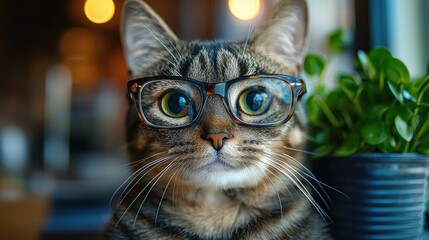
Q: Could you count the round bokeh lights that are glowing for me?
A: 2